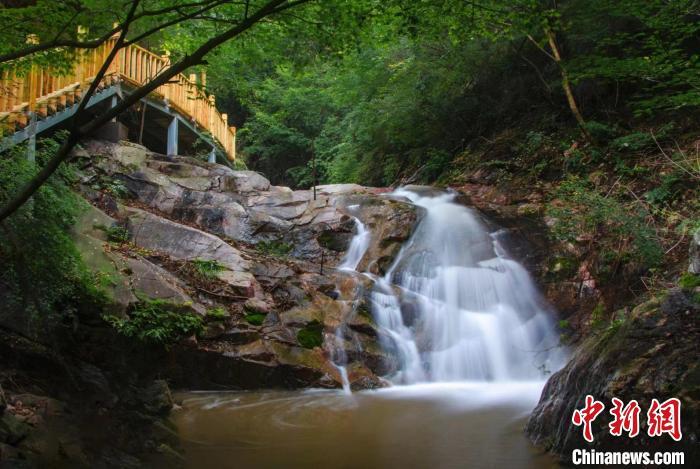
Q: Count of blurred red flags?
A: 0